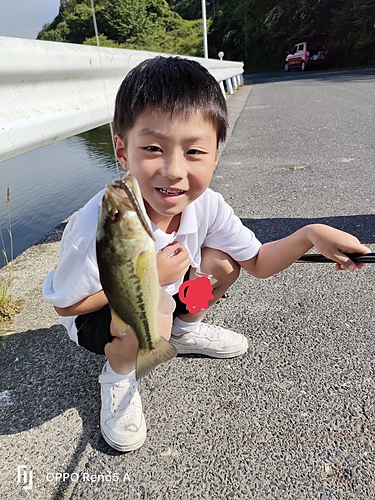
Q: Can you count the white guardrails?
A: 1